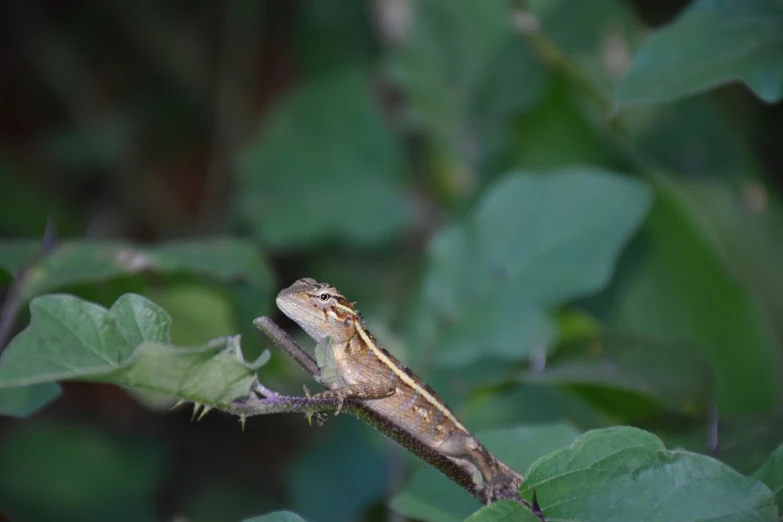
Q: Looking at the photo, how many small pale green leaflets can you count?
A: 1